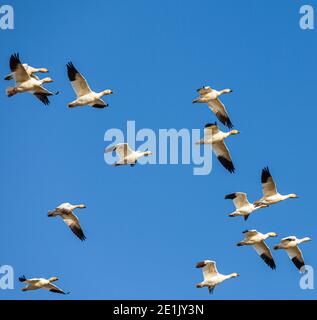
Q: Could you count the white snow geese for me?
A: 13